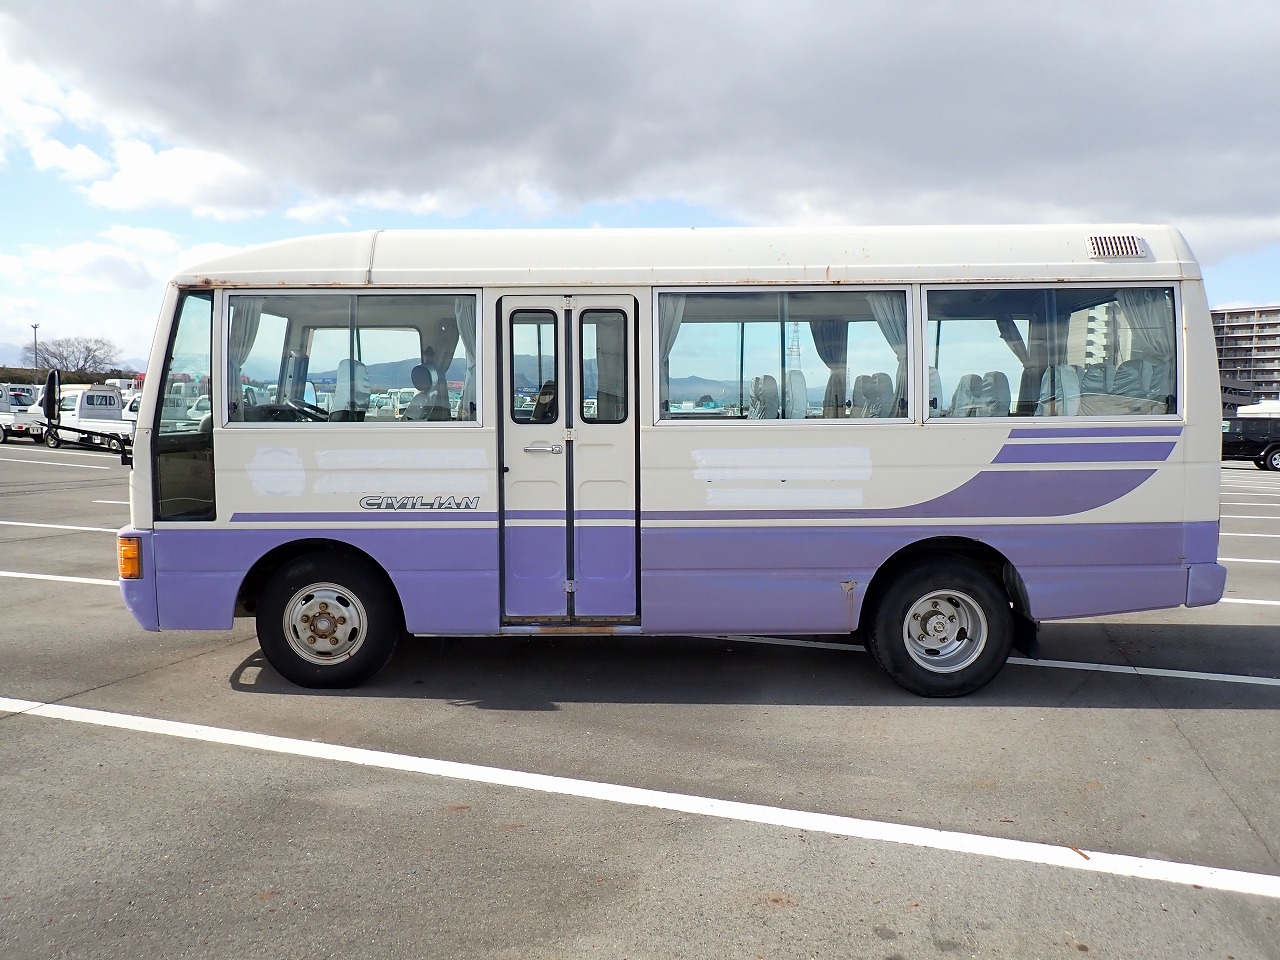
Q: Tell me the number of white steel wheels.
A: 2